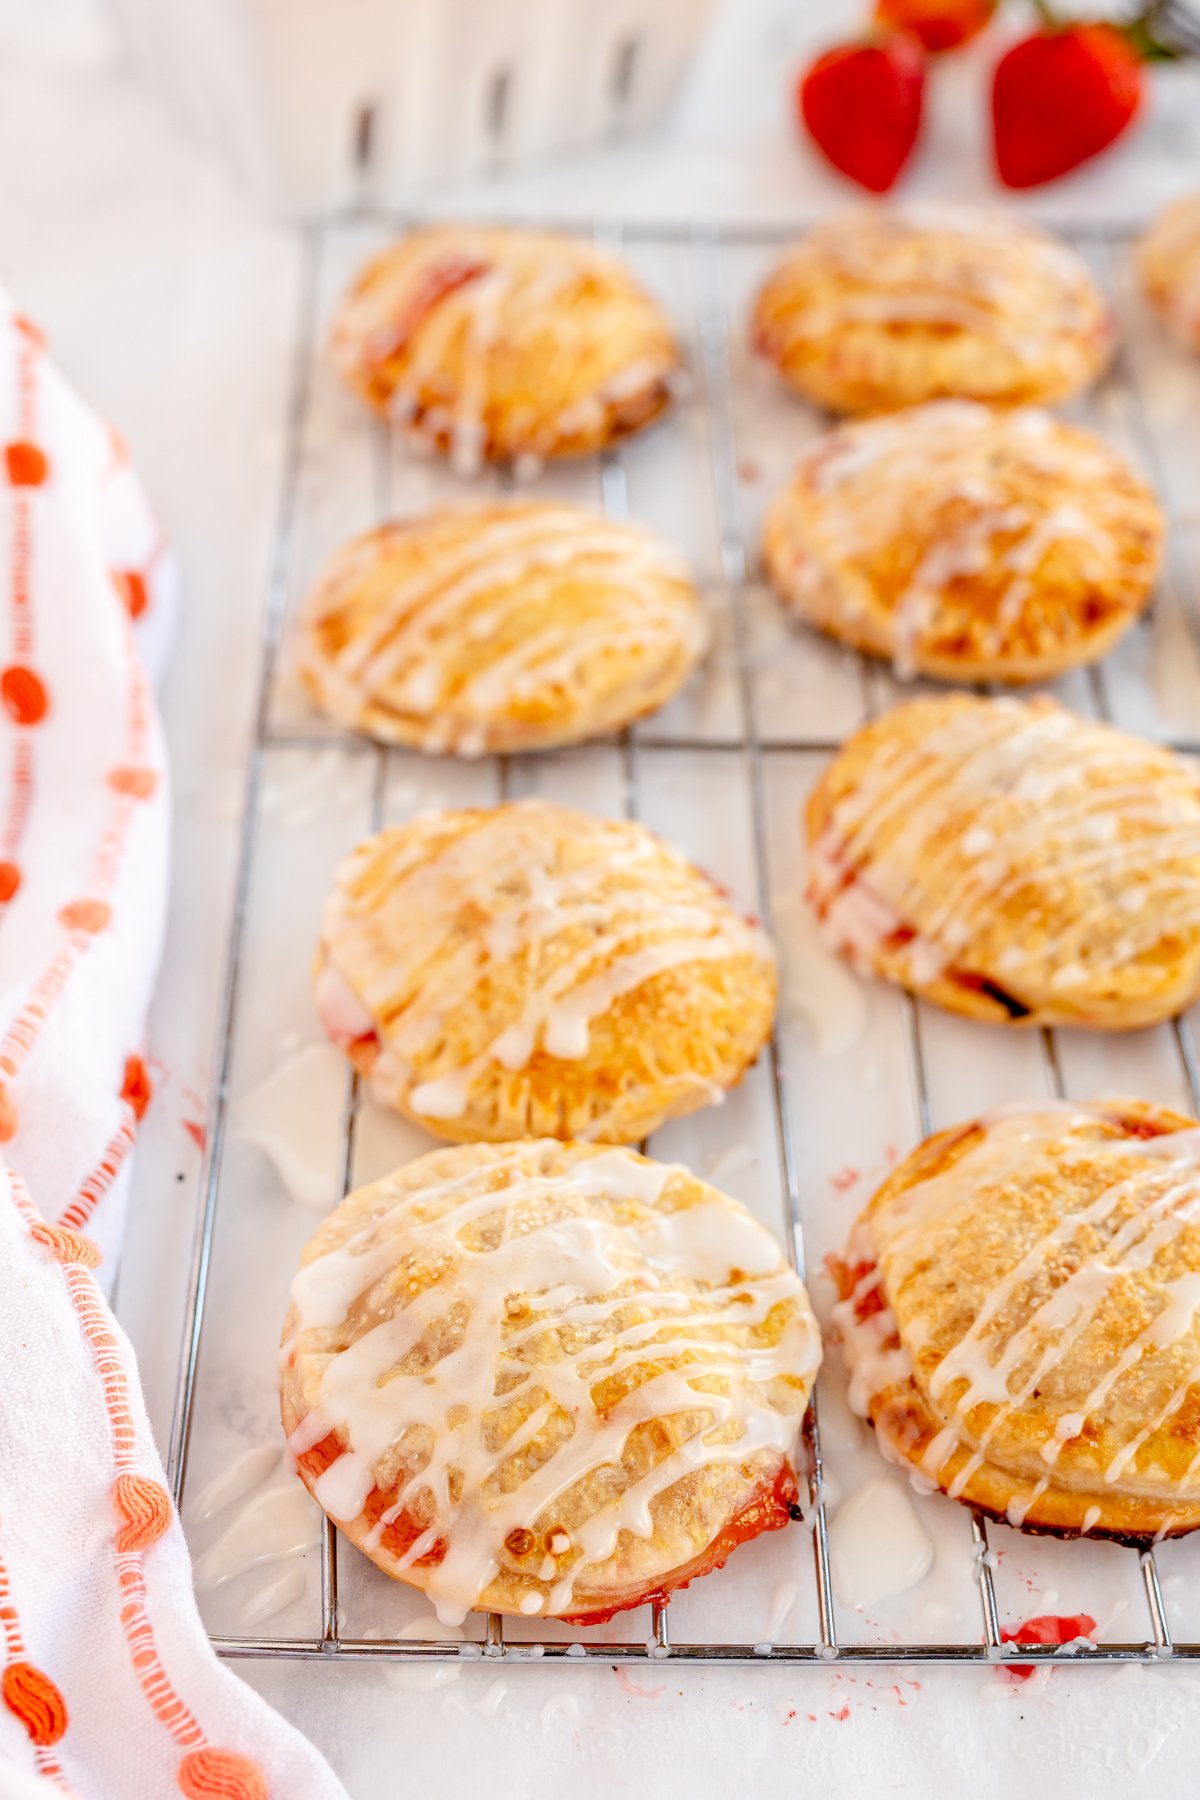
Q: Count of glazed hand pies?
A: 9